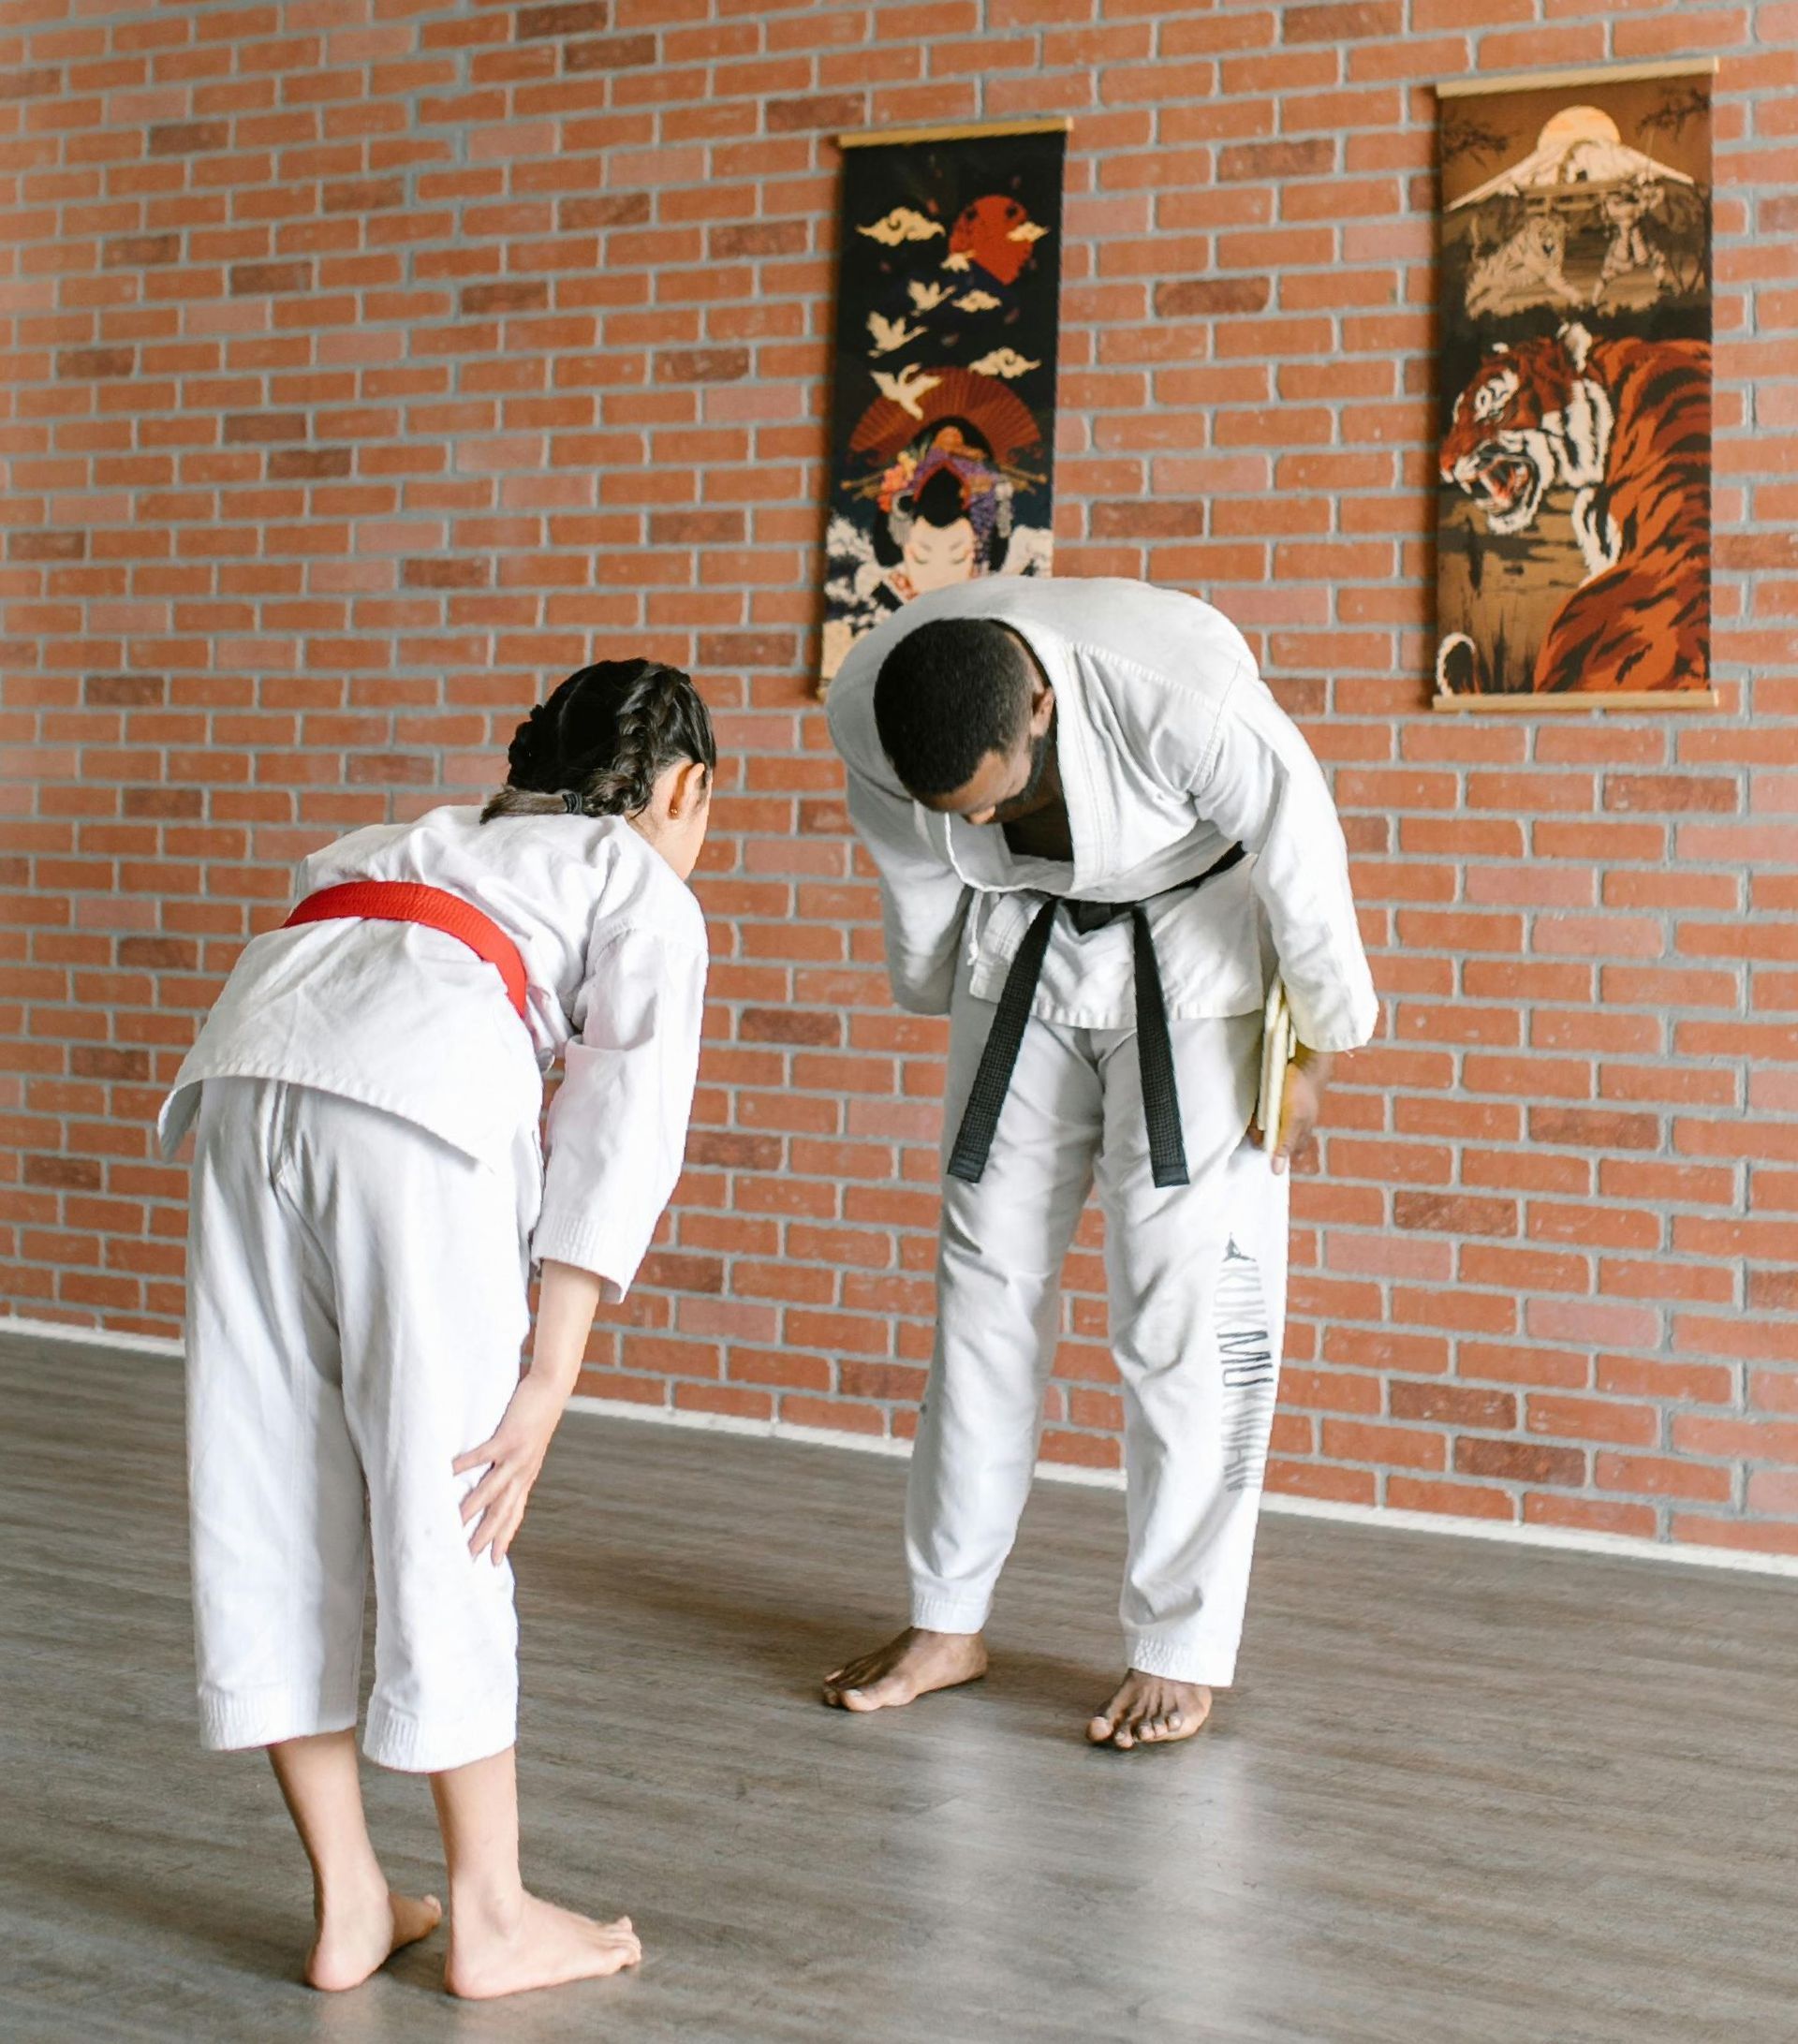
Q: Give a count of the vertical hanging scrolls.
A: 2